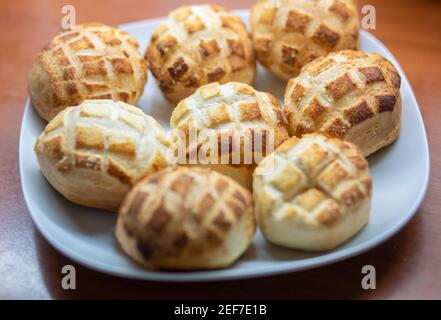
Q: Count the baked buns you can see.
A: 8